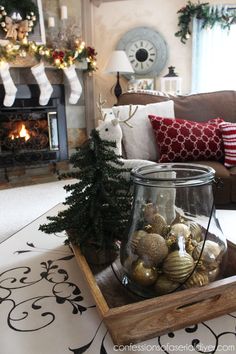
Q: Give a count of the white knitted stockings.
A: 3